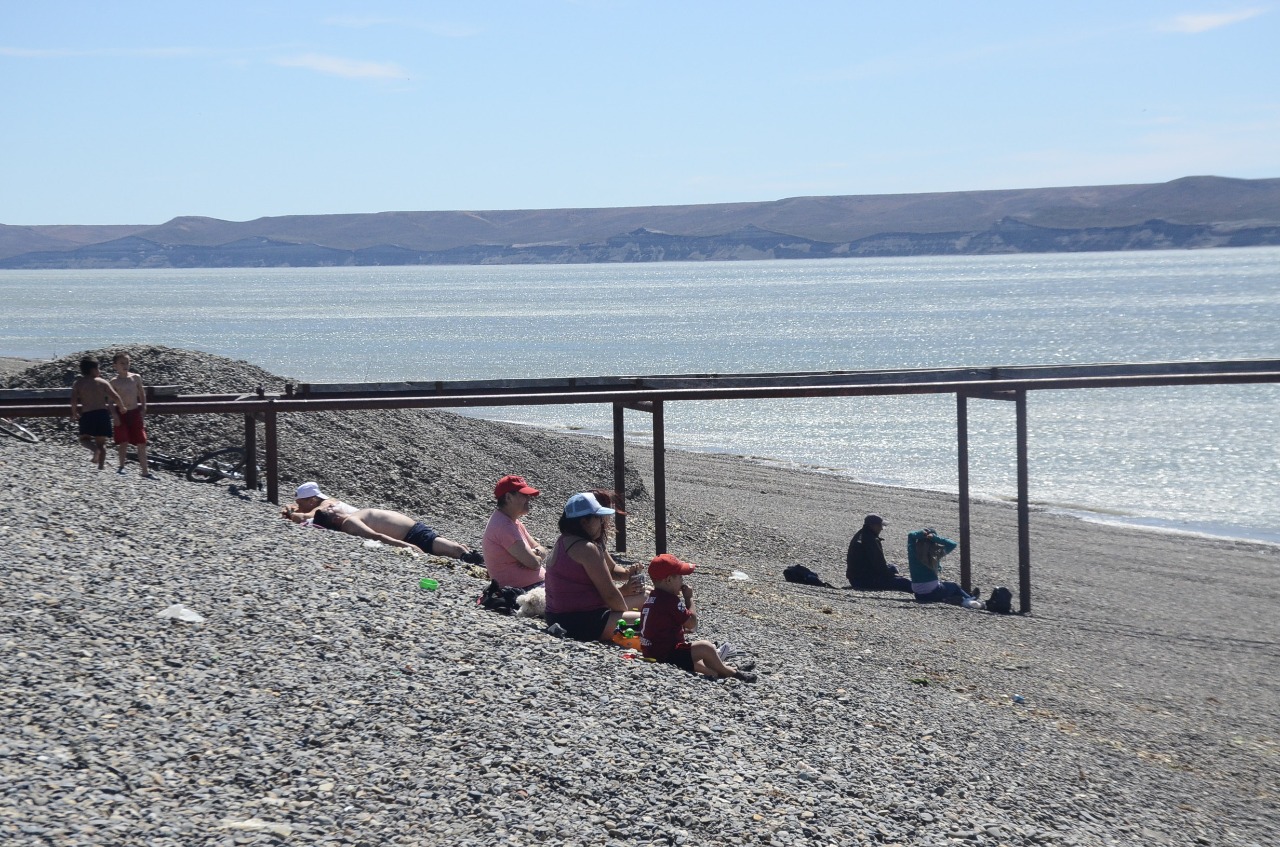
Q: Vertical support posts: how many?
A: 6